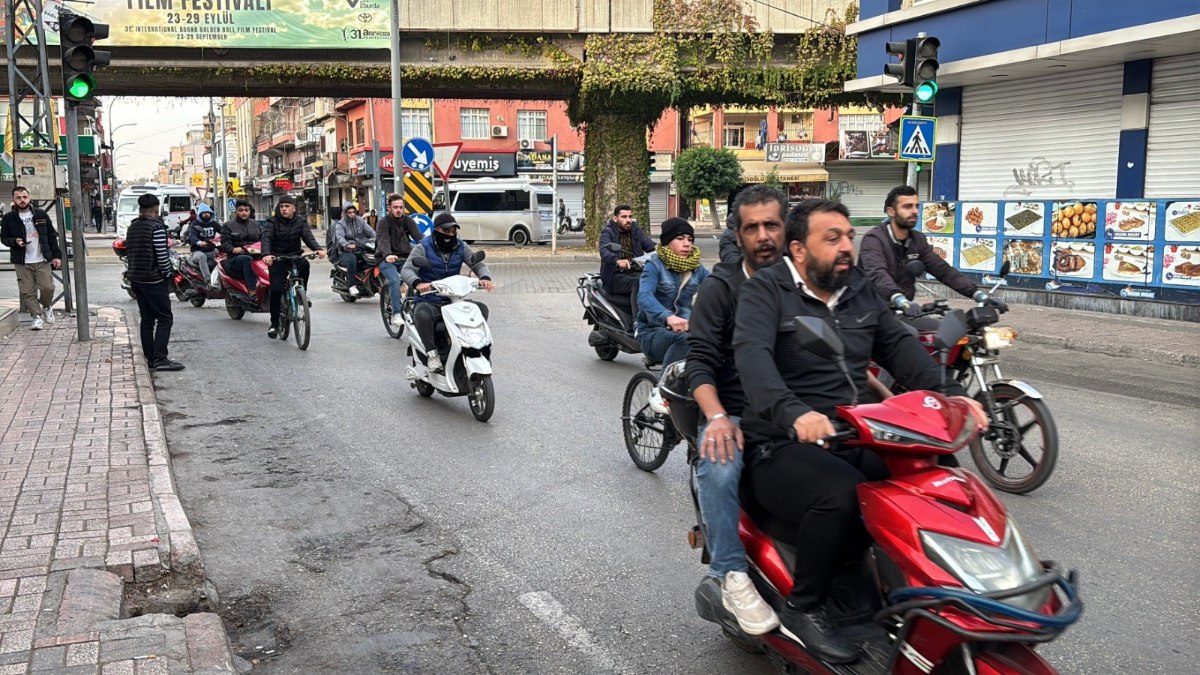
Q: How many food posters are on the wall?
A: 12